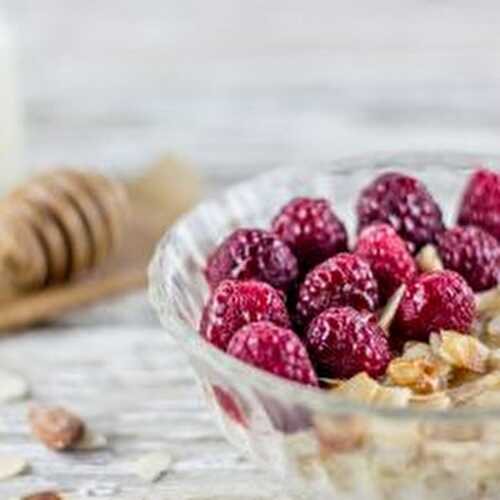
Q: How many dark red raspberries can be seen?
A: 11